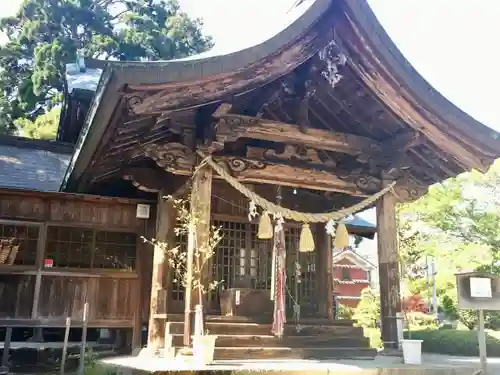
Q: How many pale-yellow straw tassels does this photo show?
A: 3